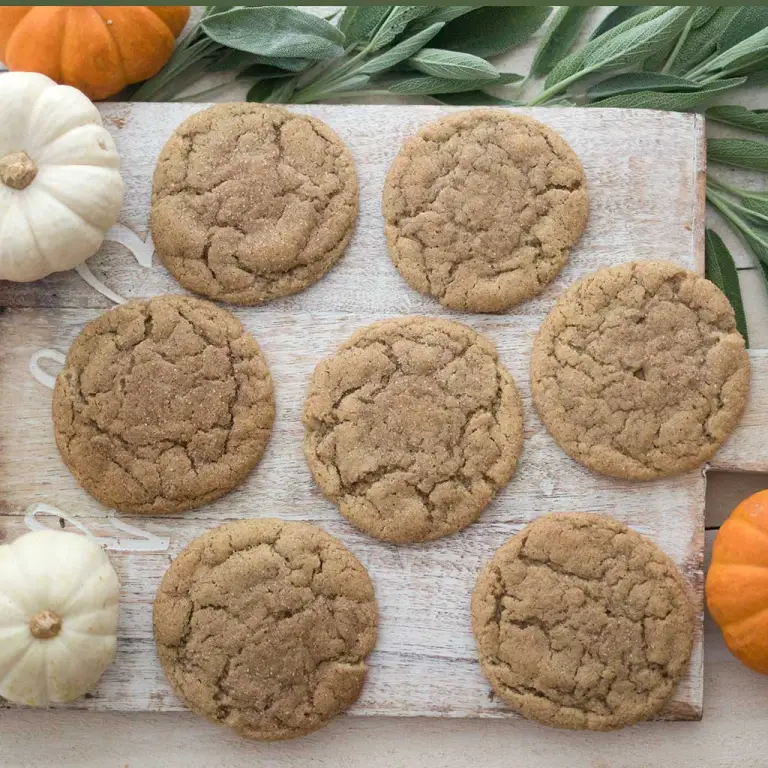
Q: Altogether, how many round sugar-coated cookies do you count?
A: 7